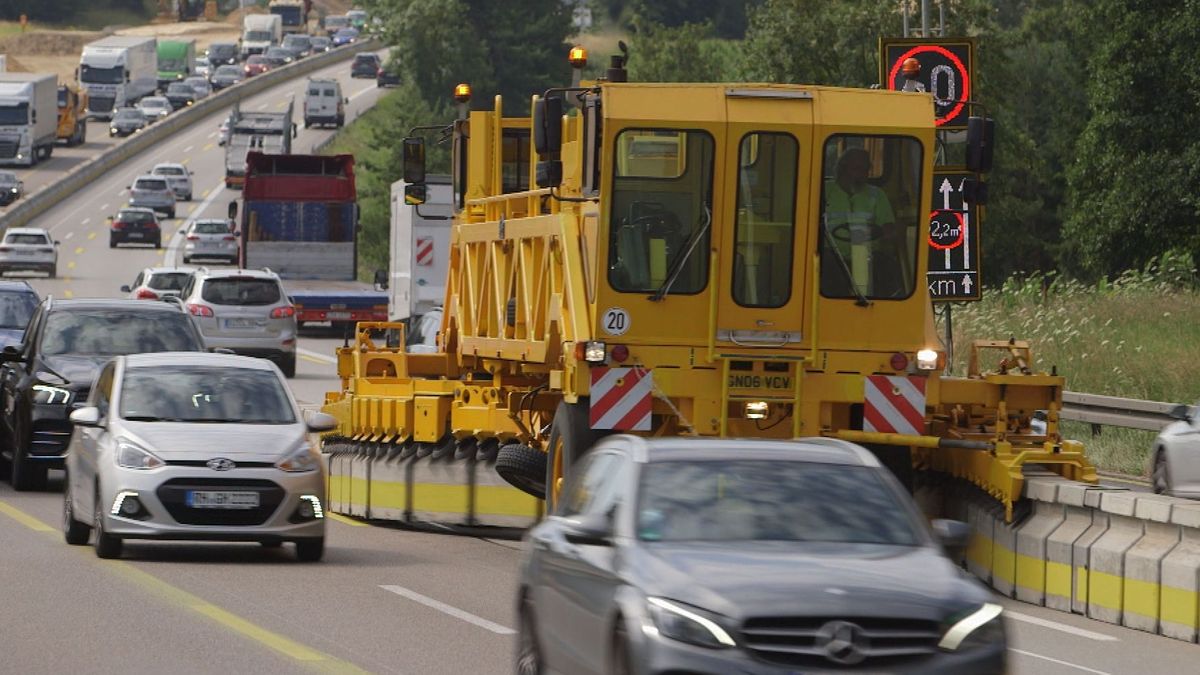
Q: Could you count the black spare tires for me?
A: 1